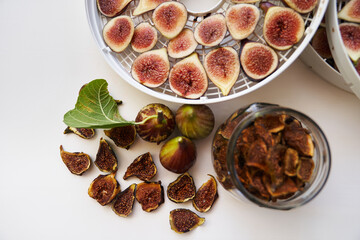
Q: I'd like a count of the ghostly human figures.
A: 0